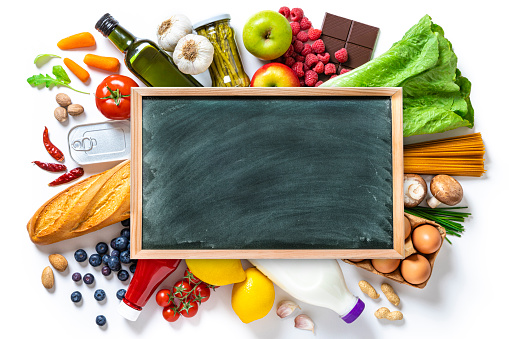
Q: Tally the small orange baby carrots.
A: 3